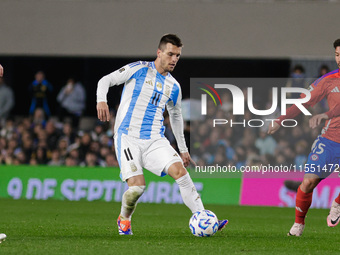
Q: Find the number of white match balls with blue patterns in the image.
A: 1